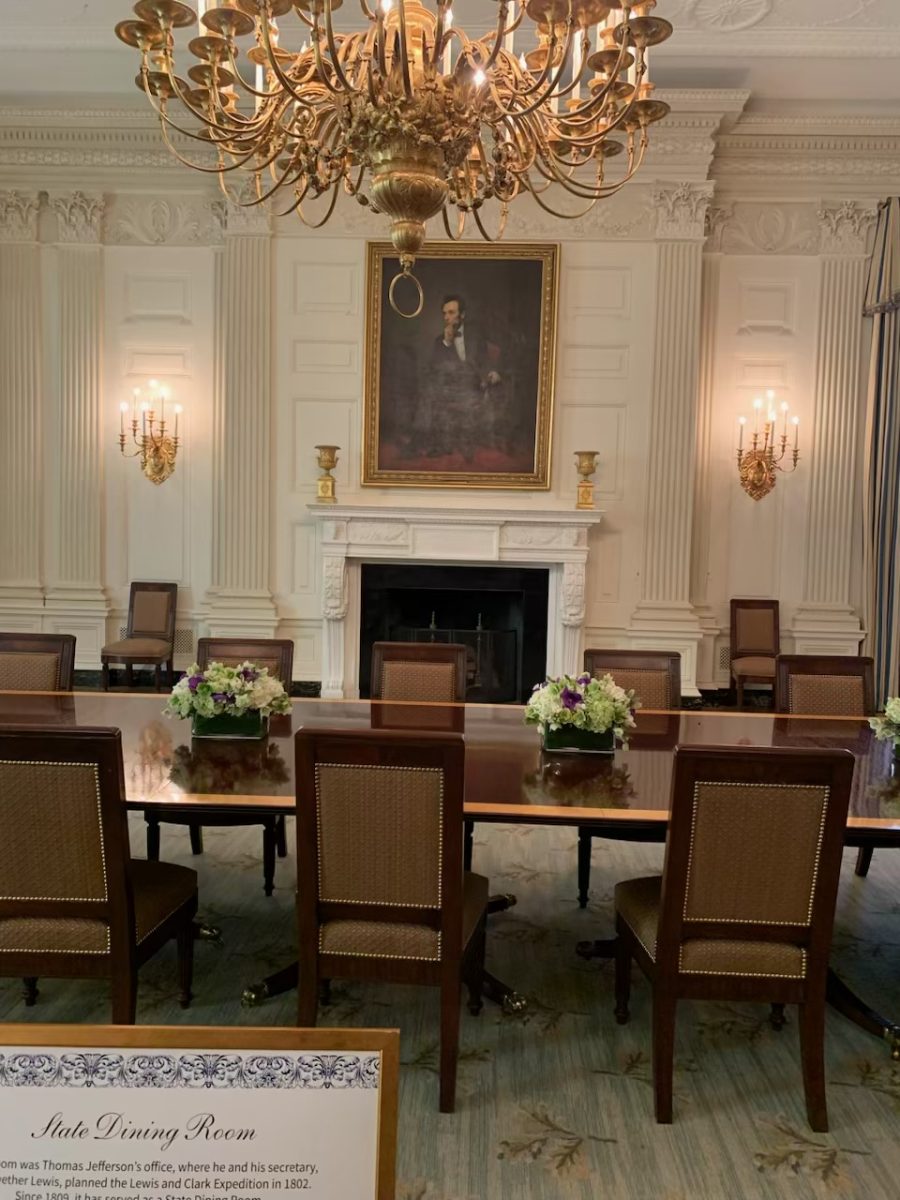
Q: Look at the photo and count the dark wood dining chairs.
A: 10